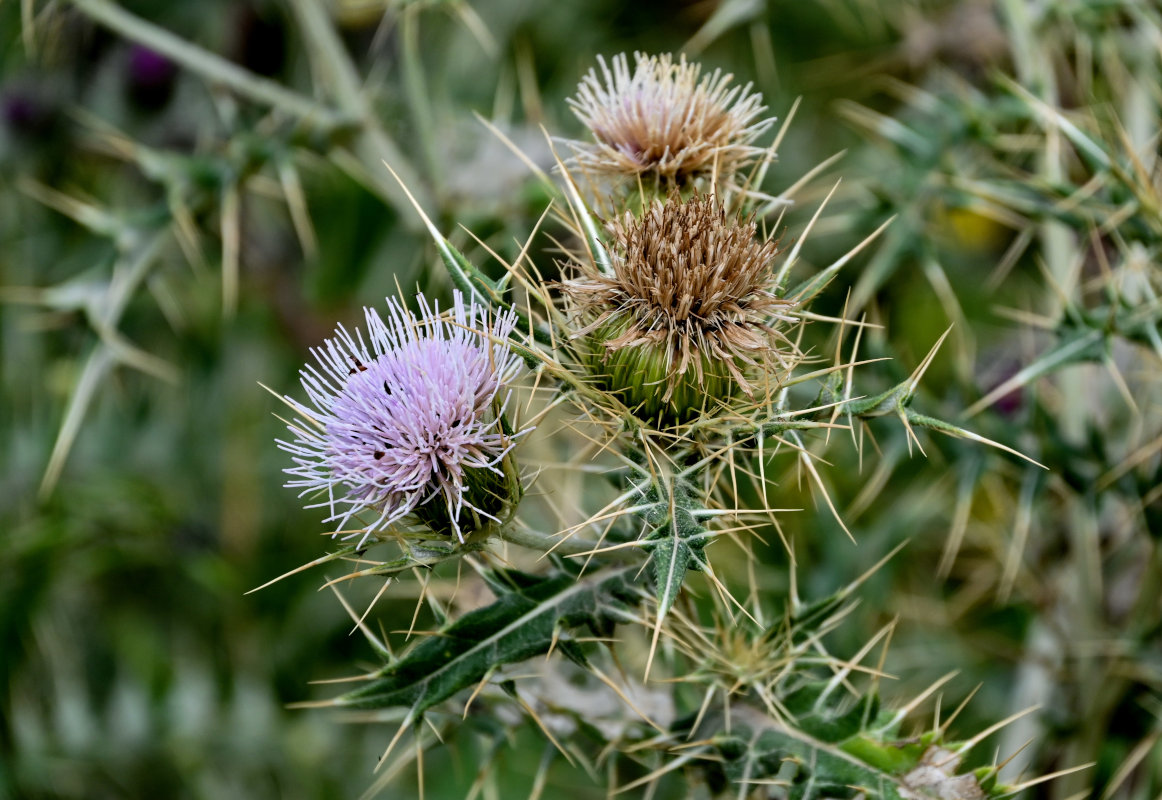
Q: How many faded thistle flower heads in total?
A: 2